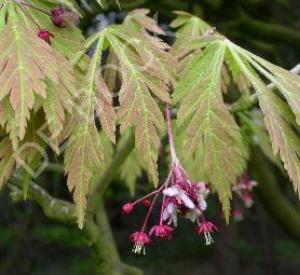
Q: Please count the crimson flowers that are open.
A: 3